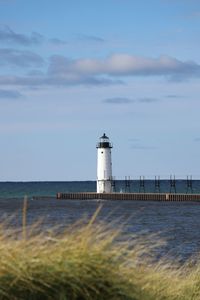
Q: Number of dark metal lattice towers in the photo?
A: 6